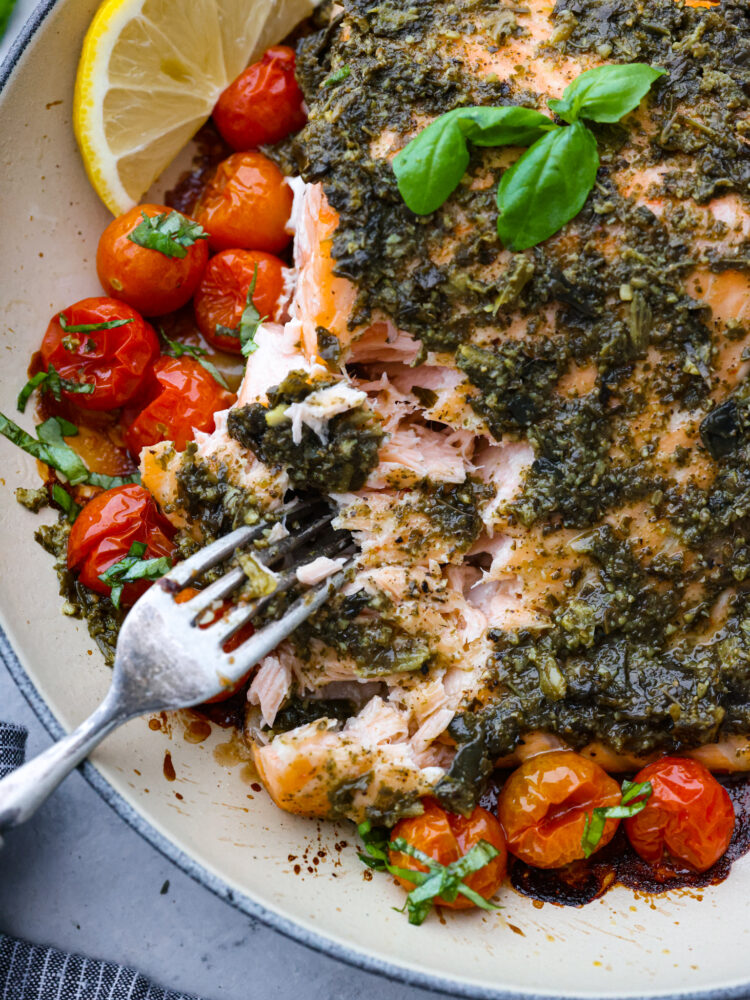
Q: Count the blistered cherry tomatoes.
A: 11